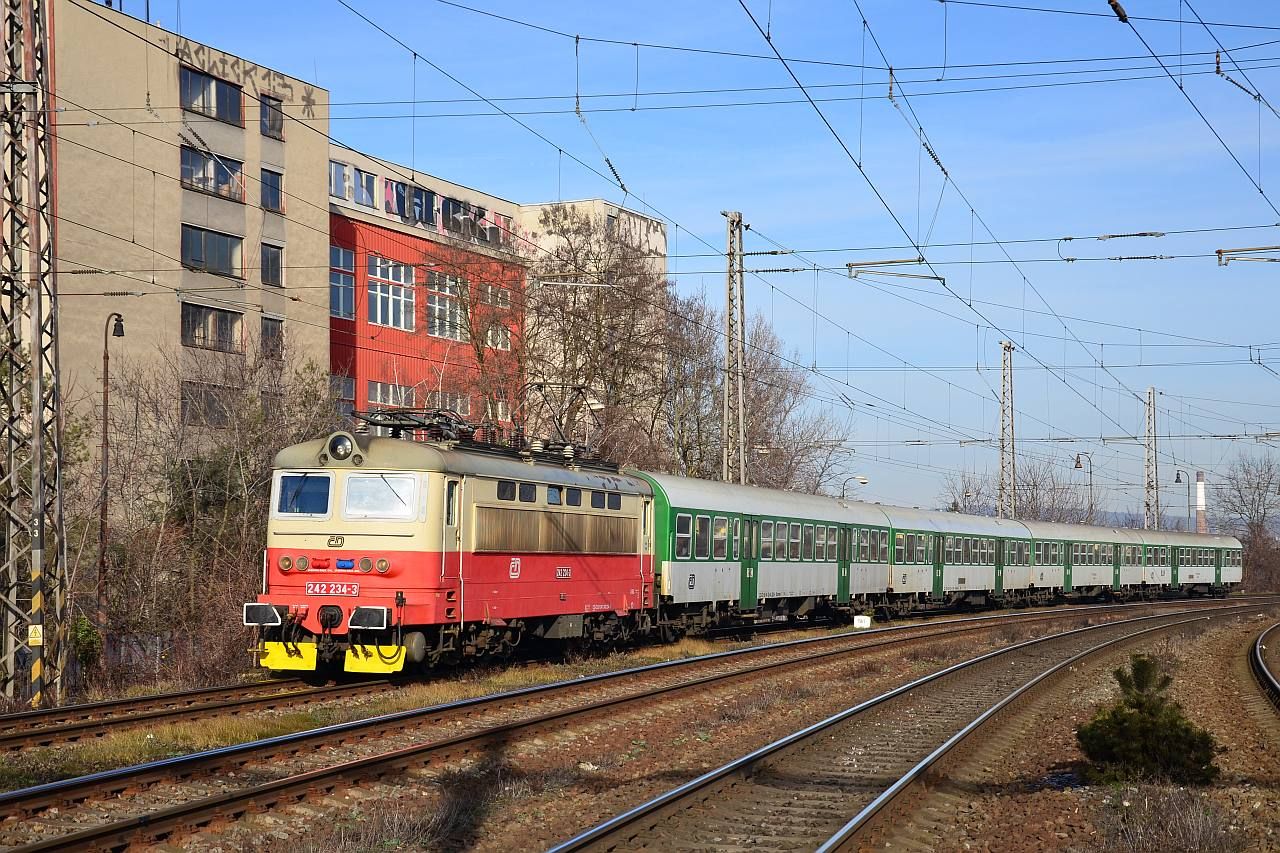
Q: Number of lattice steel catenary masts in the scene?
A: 4